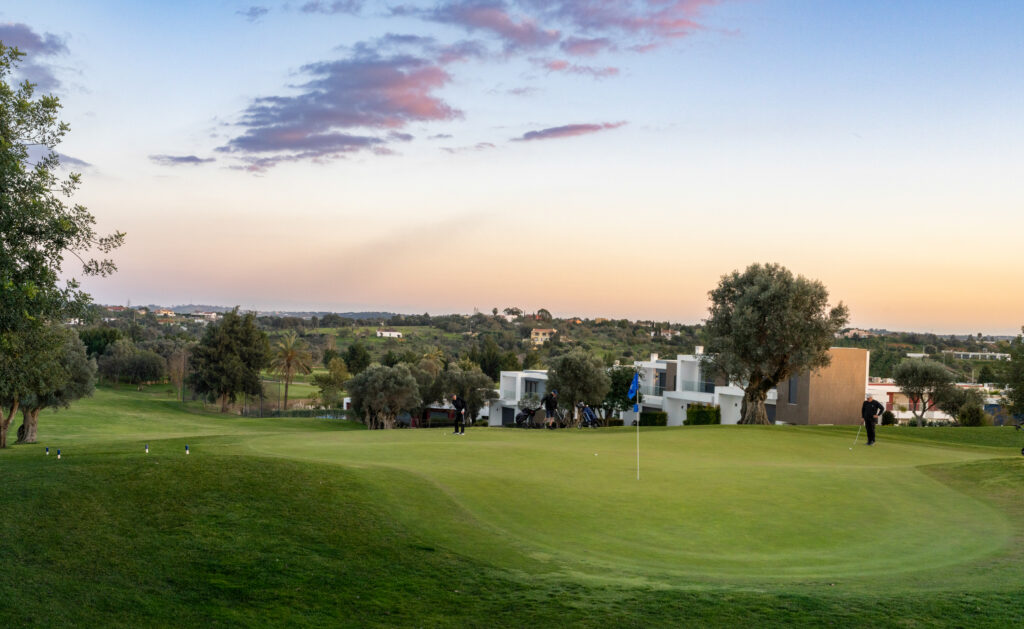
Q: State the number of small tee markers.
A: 4